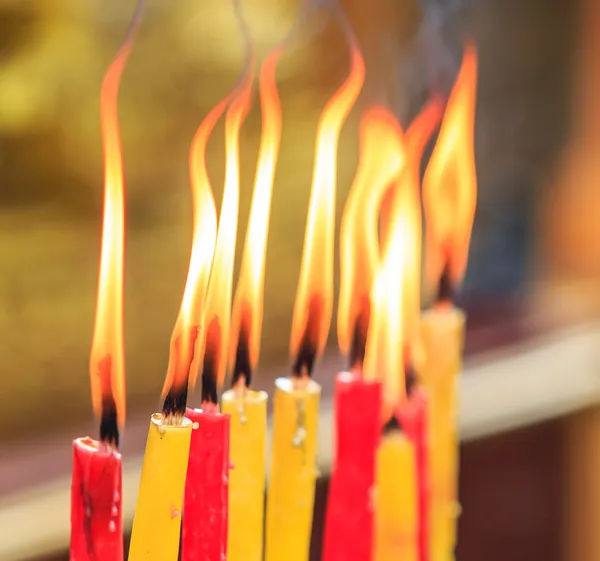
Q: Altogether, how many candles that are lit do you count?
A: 9